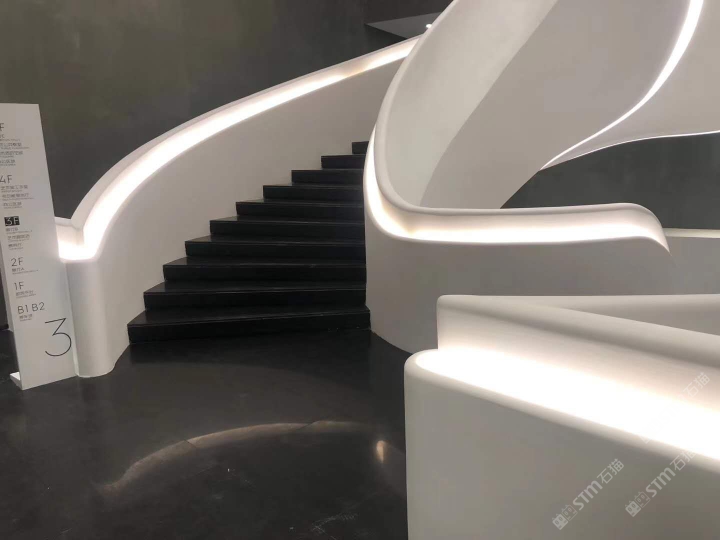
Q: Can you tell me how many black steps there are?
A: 10